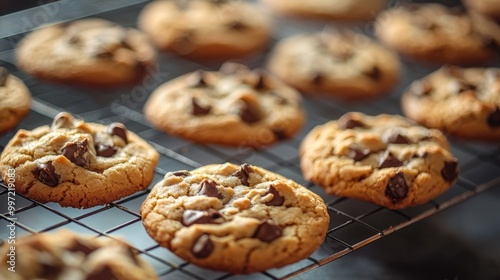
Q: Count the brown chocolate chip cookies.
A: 13